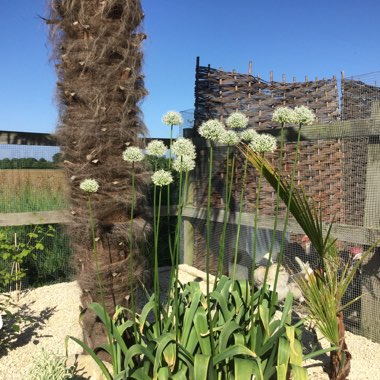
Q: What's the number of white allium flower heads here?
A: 14